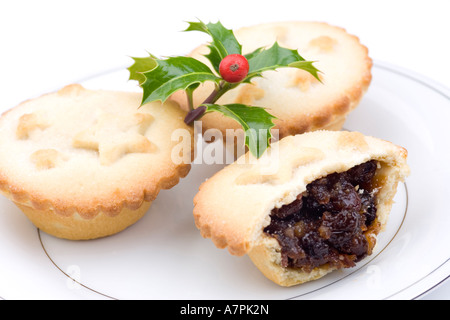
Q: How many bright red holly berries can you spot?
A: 1